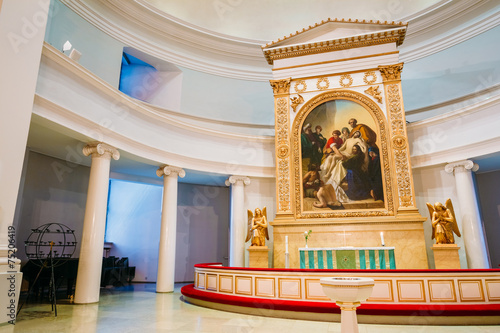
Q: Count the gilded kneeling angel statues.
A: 2